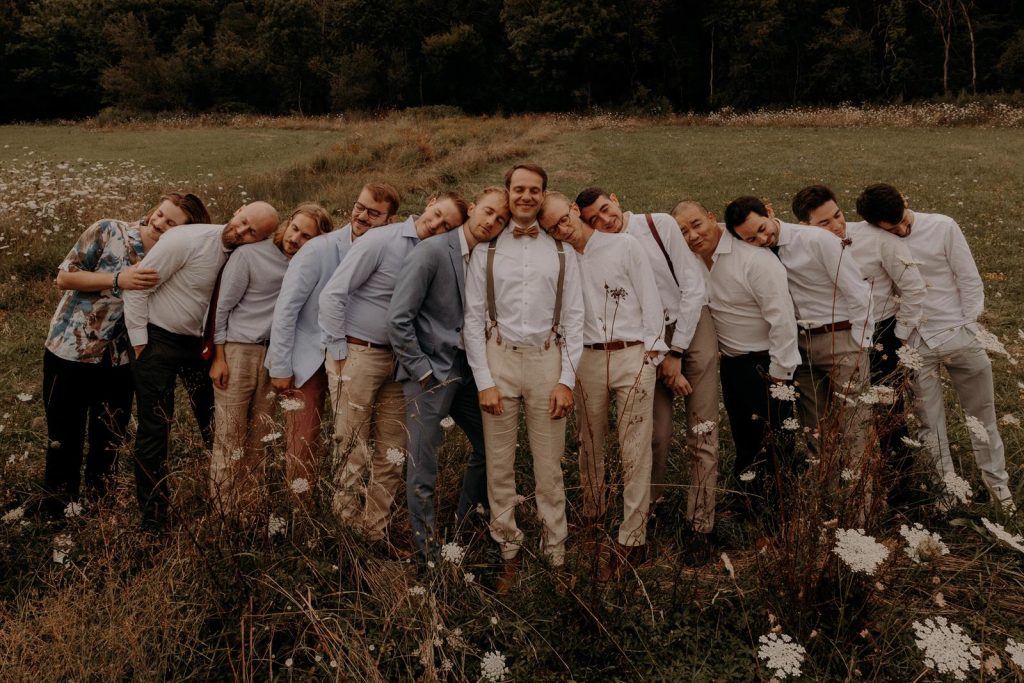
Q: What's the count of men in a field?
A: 13